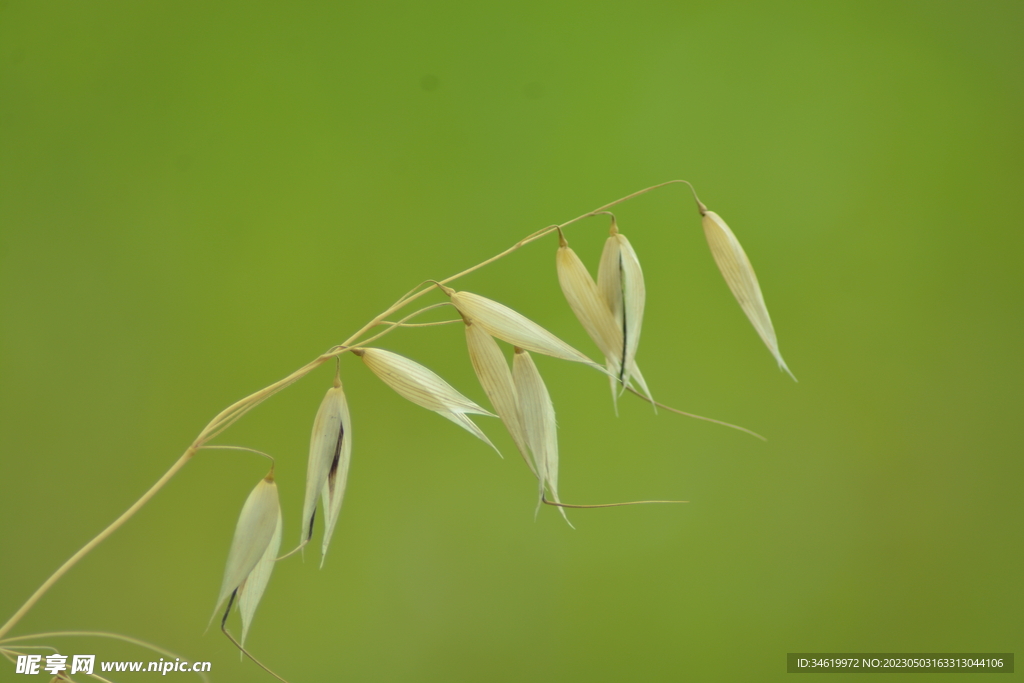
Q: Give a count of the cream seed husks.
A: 9